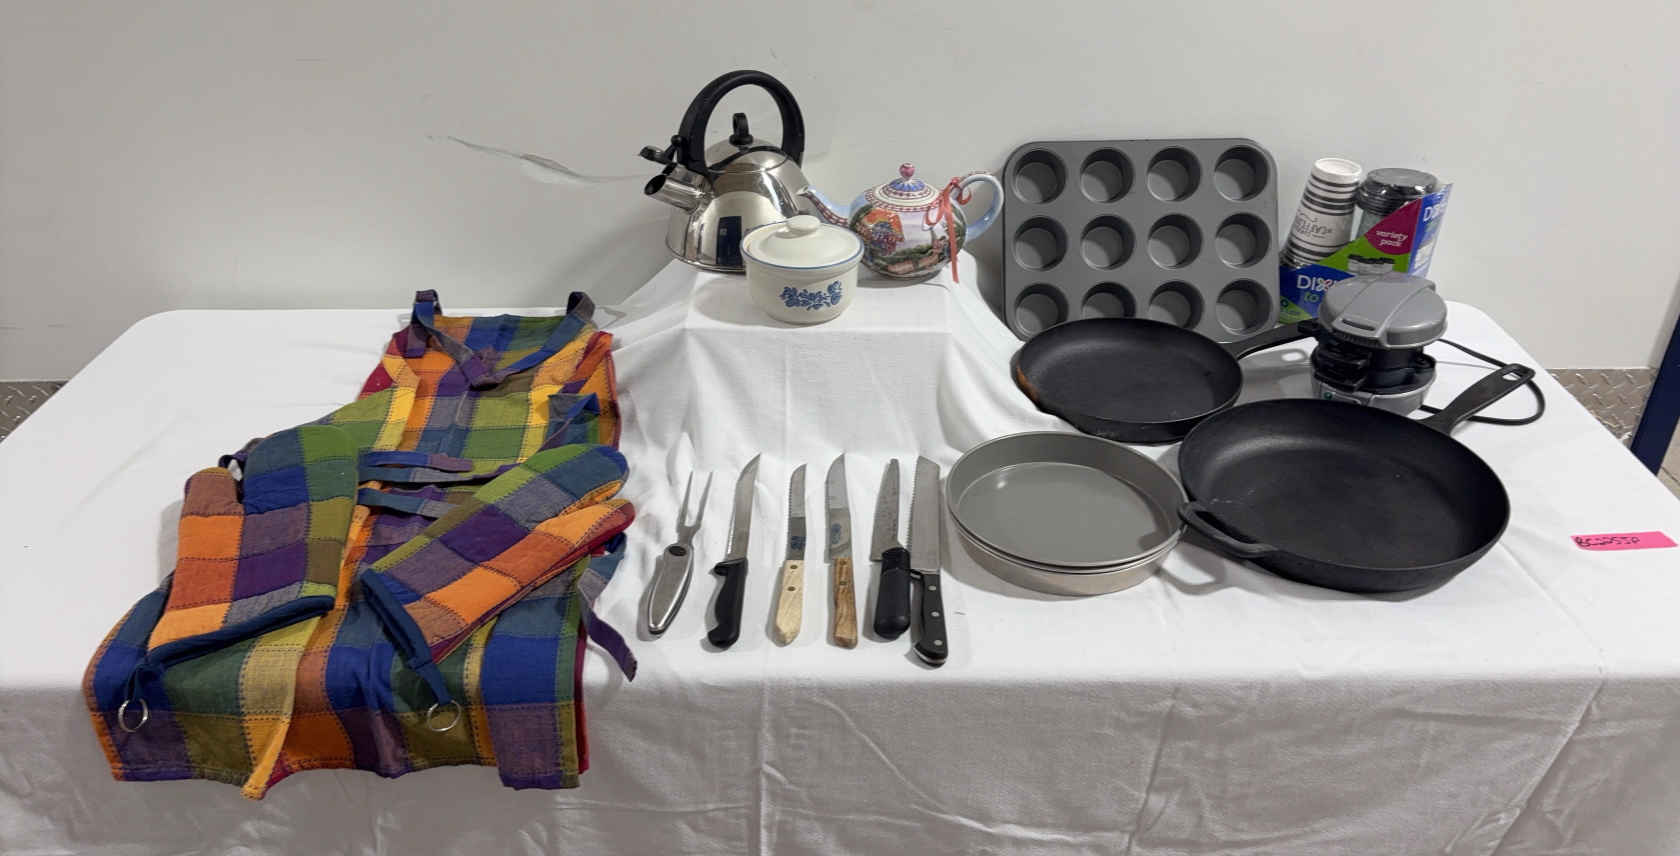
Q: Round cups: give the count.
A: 12